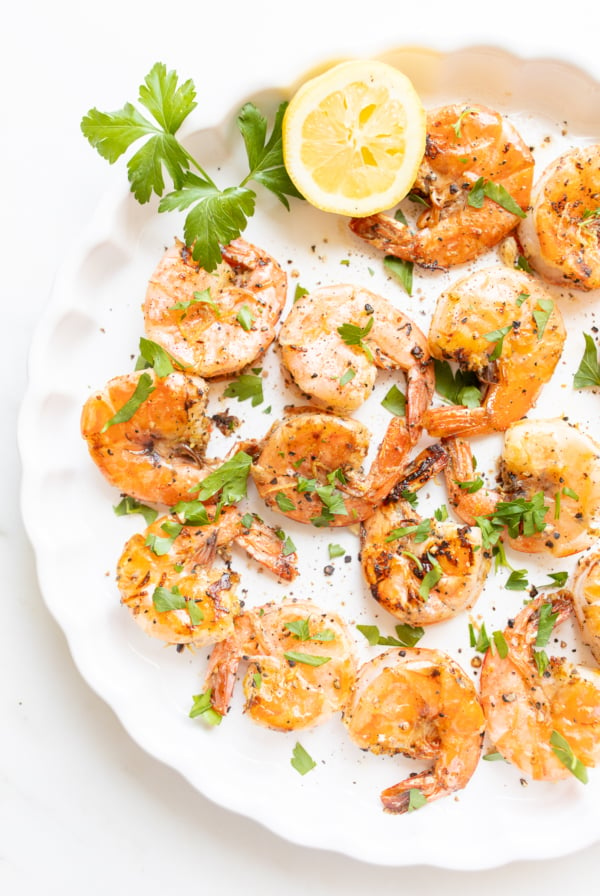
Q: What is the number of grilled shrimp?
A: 14